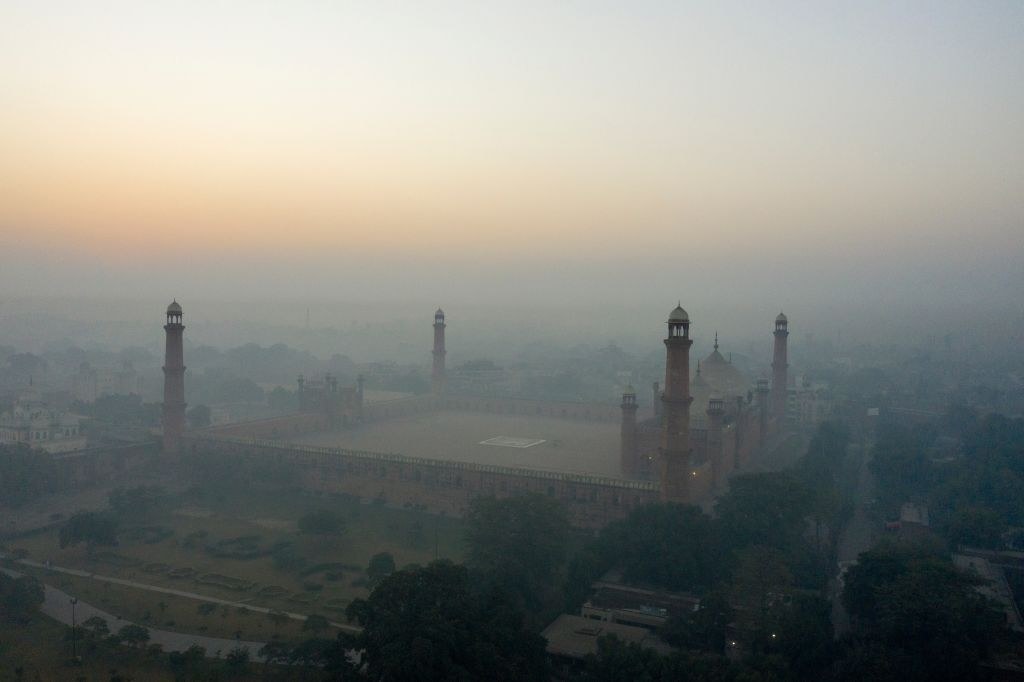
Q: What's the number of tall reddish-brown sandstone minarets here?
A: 4